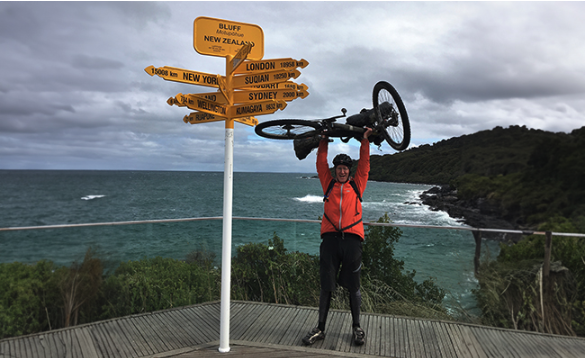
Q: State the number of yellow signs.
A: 13